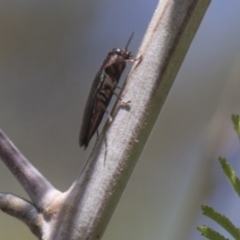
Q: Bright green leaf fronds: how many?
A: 4